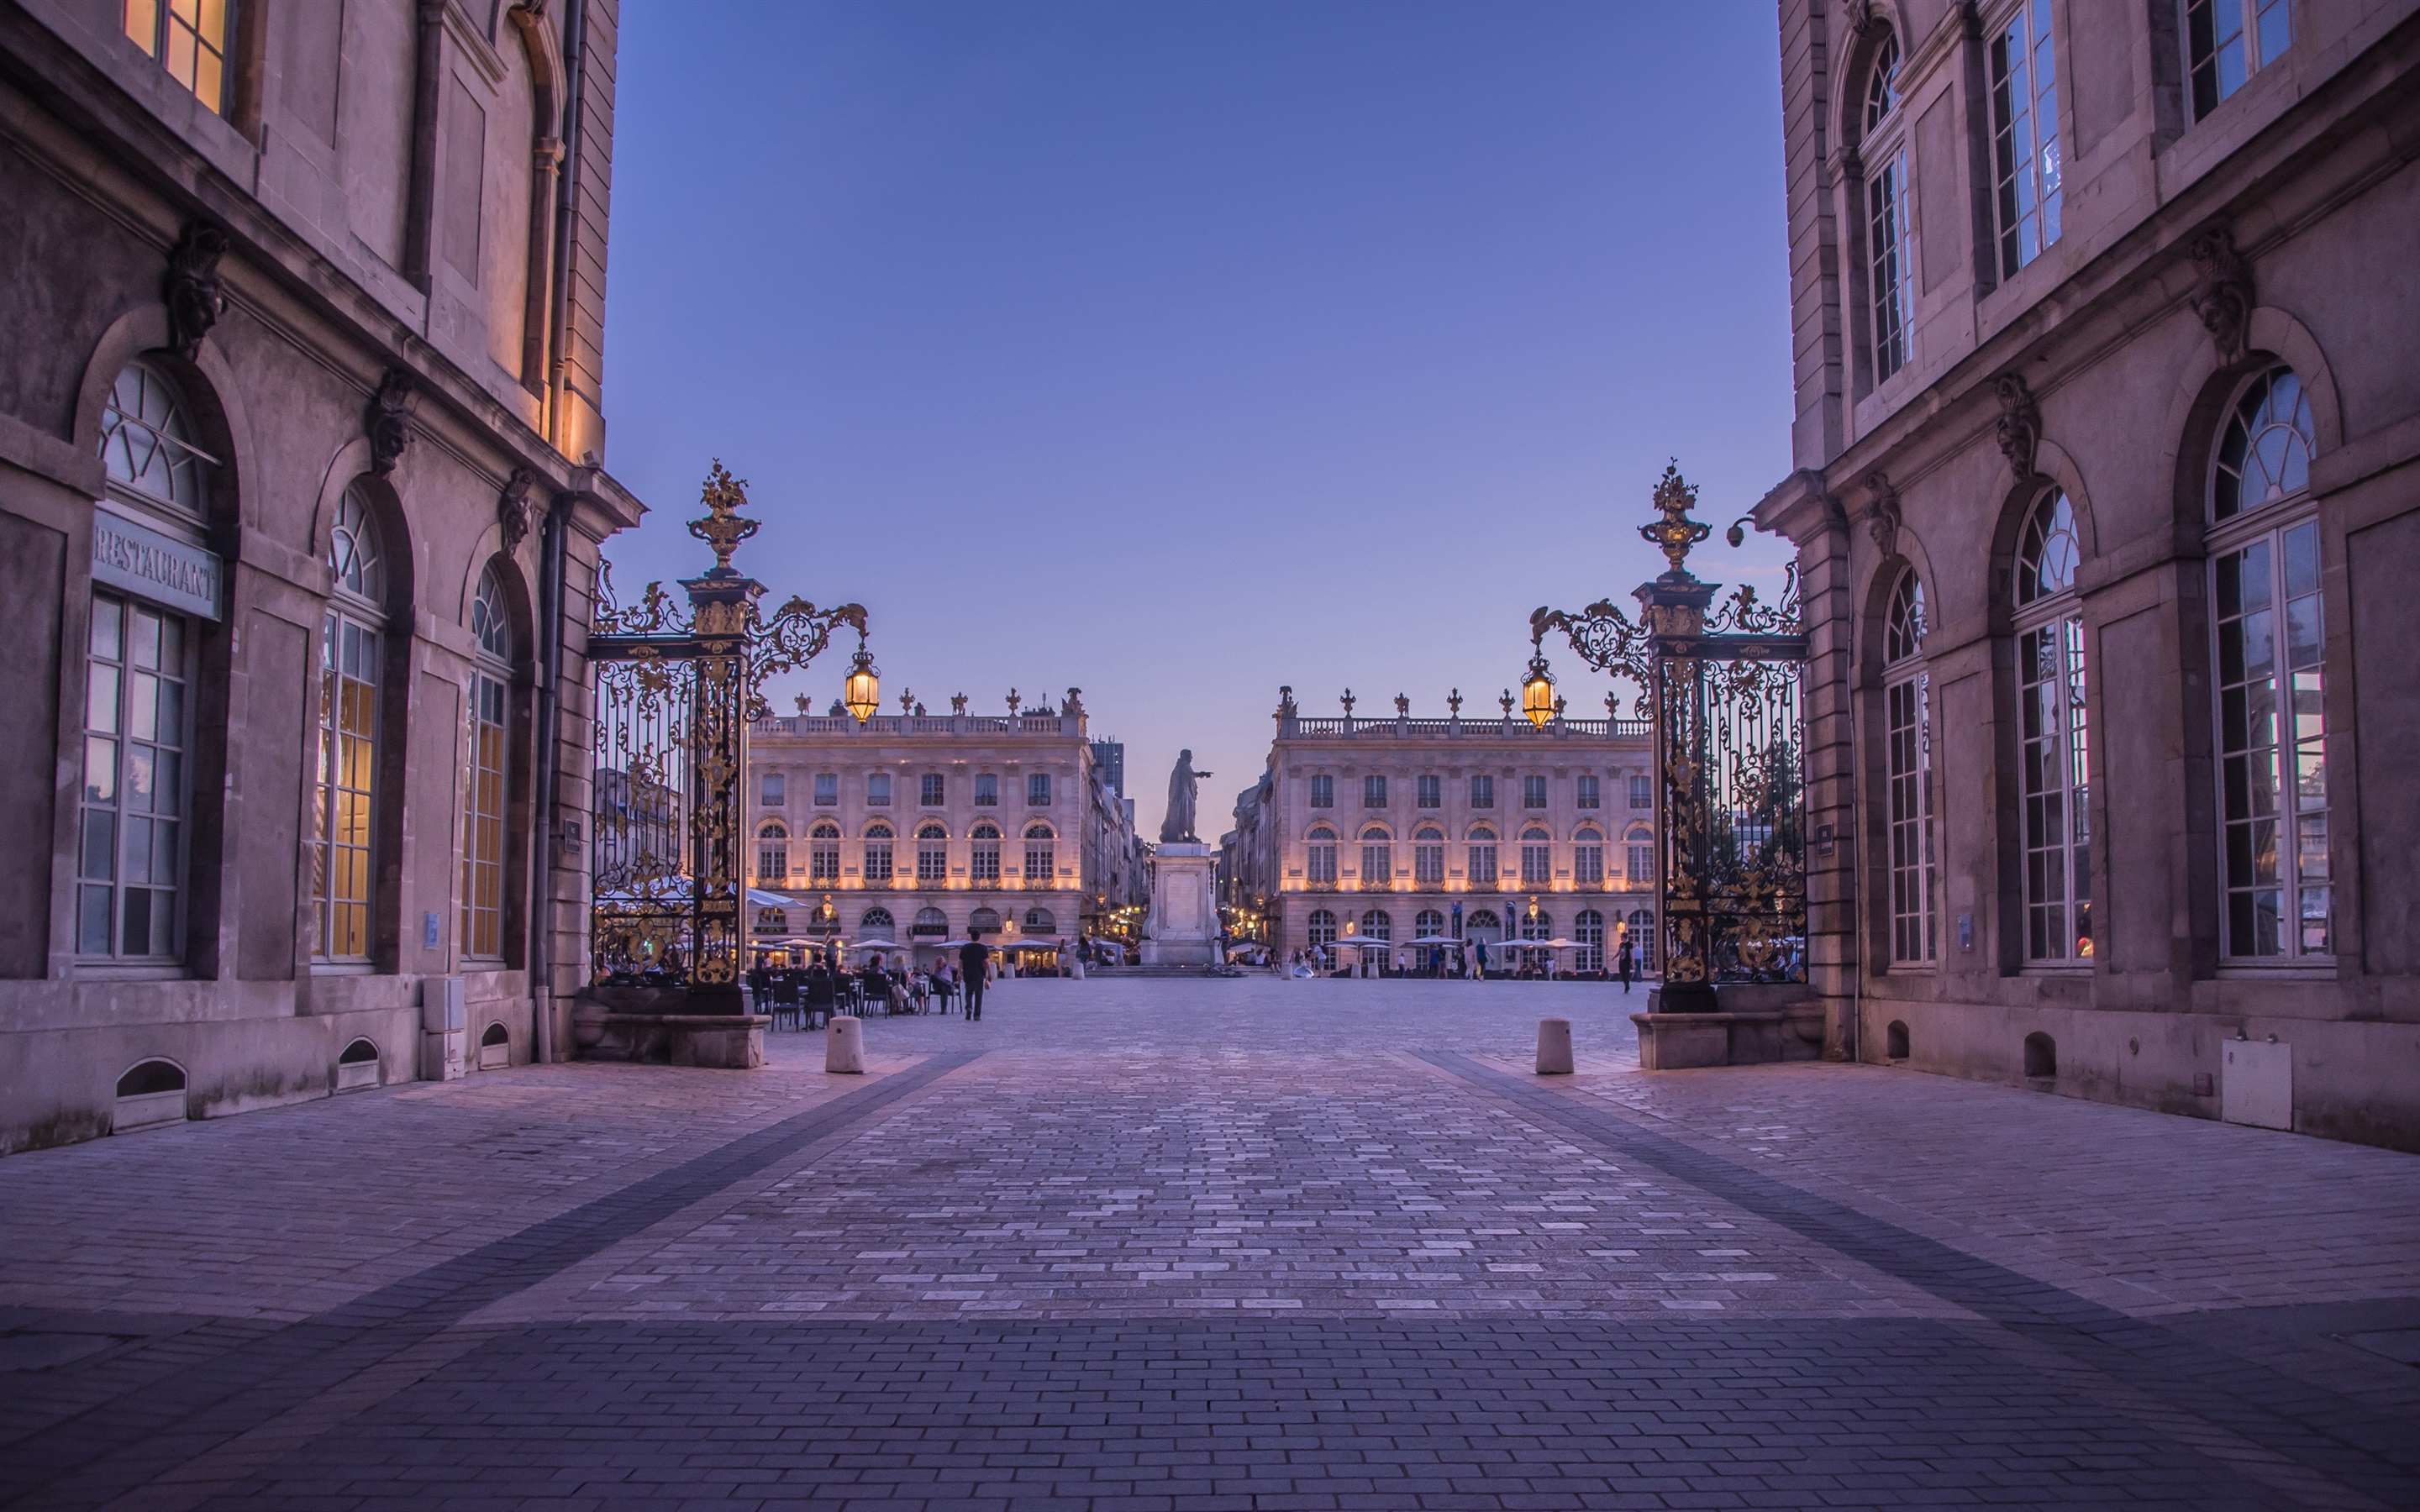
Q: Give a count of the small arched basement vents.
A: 5